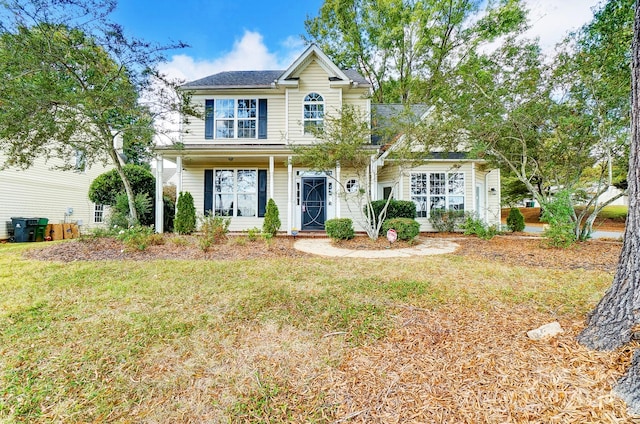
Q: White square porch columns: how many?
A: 5